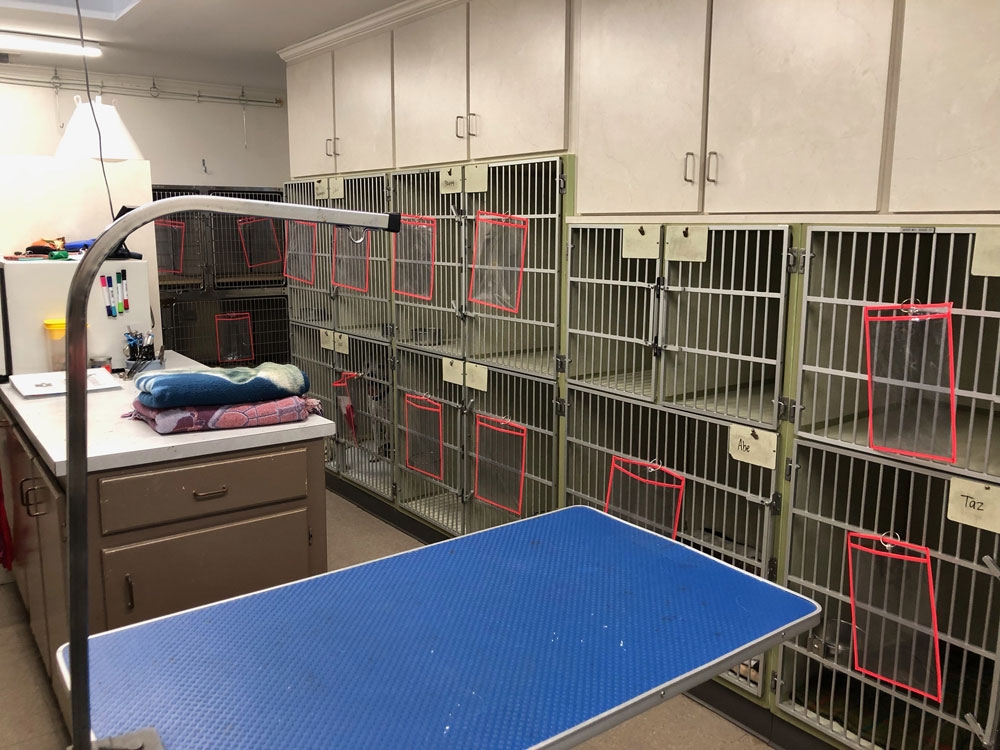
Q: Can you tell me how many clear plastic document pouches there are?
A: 13